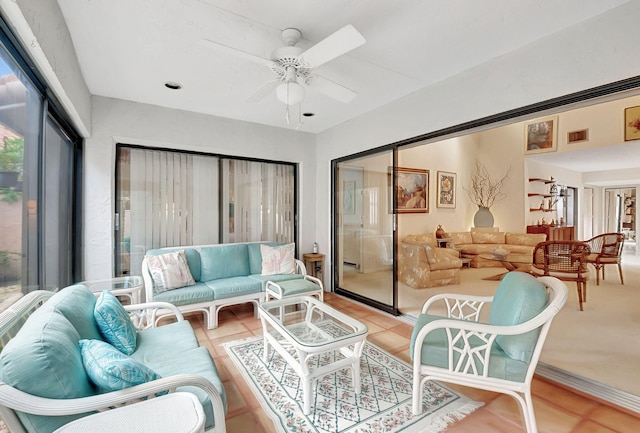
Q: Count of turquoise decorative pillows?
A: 2